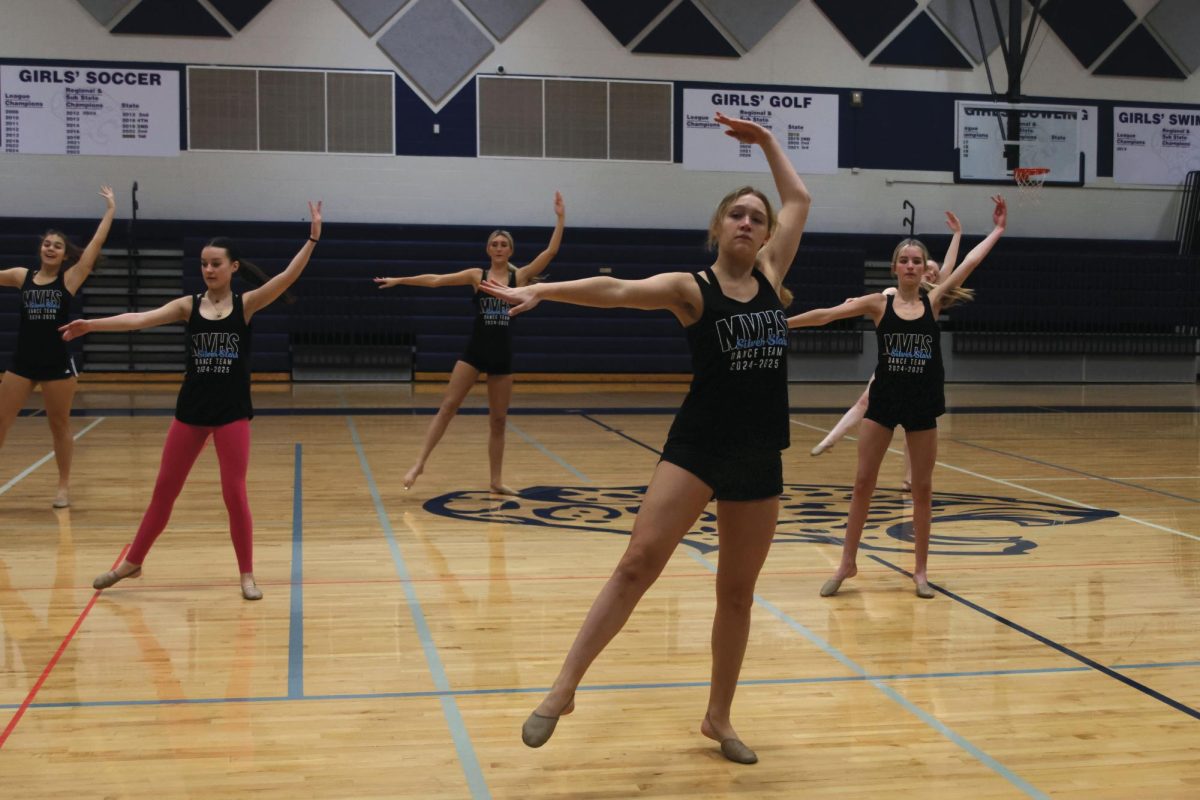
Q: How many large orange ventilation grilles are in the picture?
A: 0